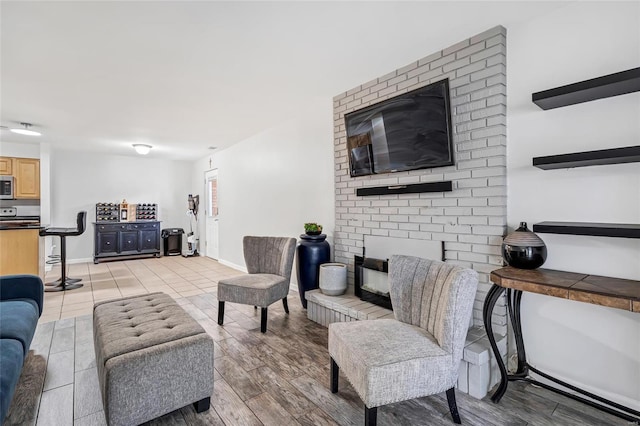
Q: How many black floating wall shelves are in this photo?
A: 3